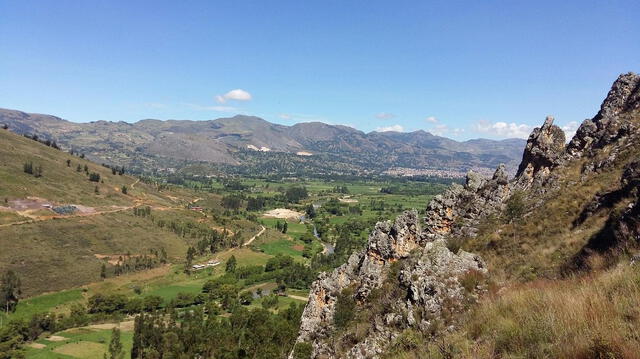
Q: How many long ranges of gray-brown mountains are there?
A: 1